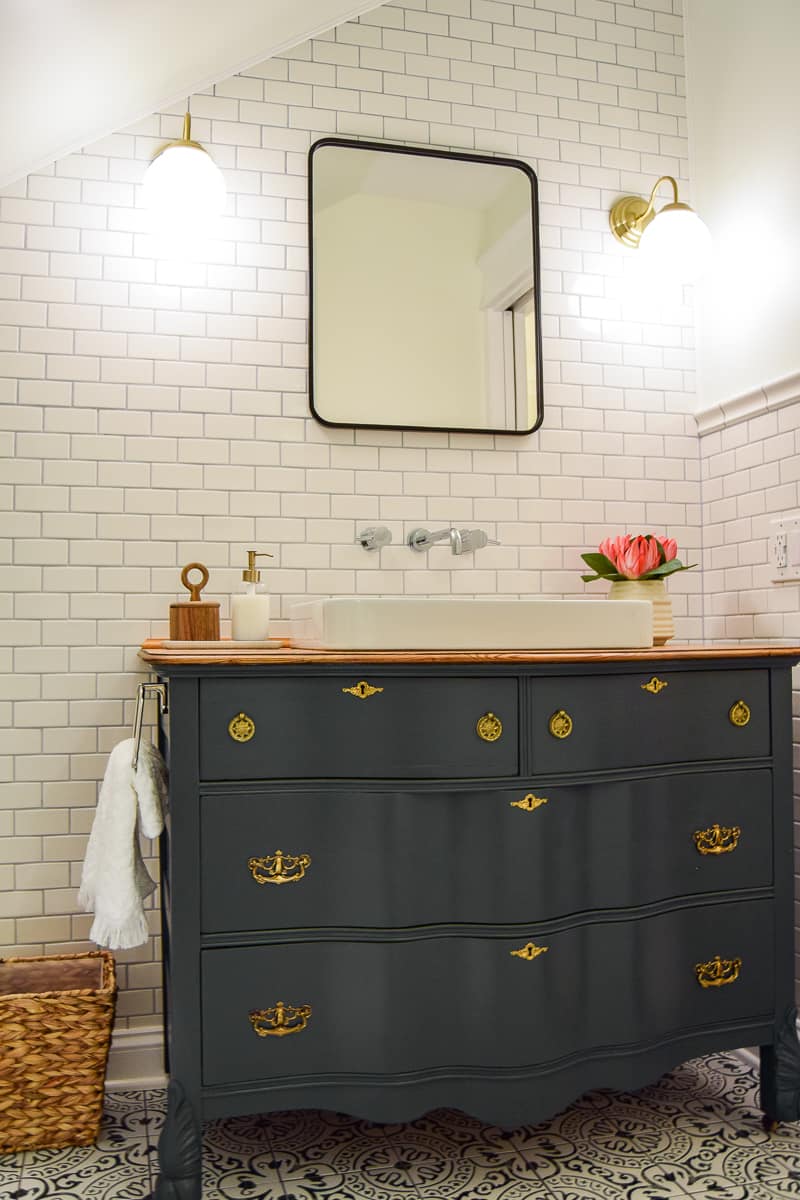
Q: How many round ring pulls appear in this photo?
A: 4